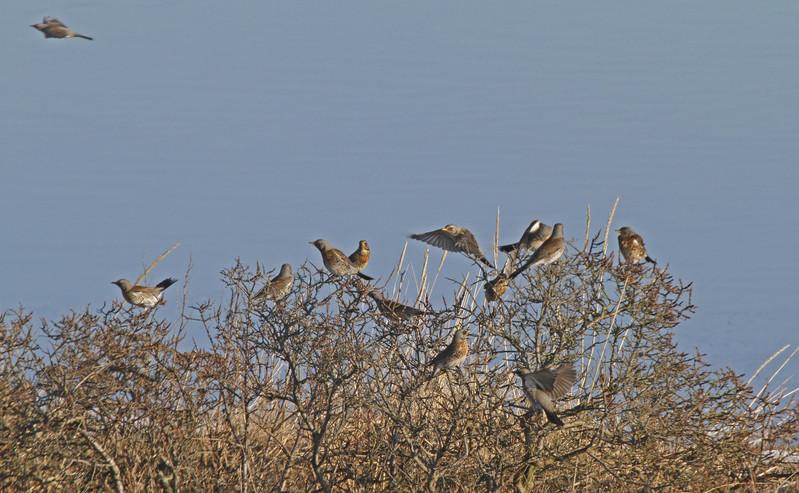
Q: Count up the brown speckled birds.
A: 13